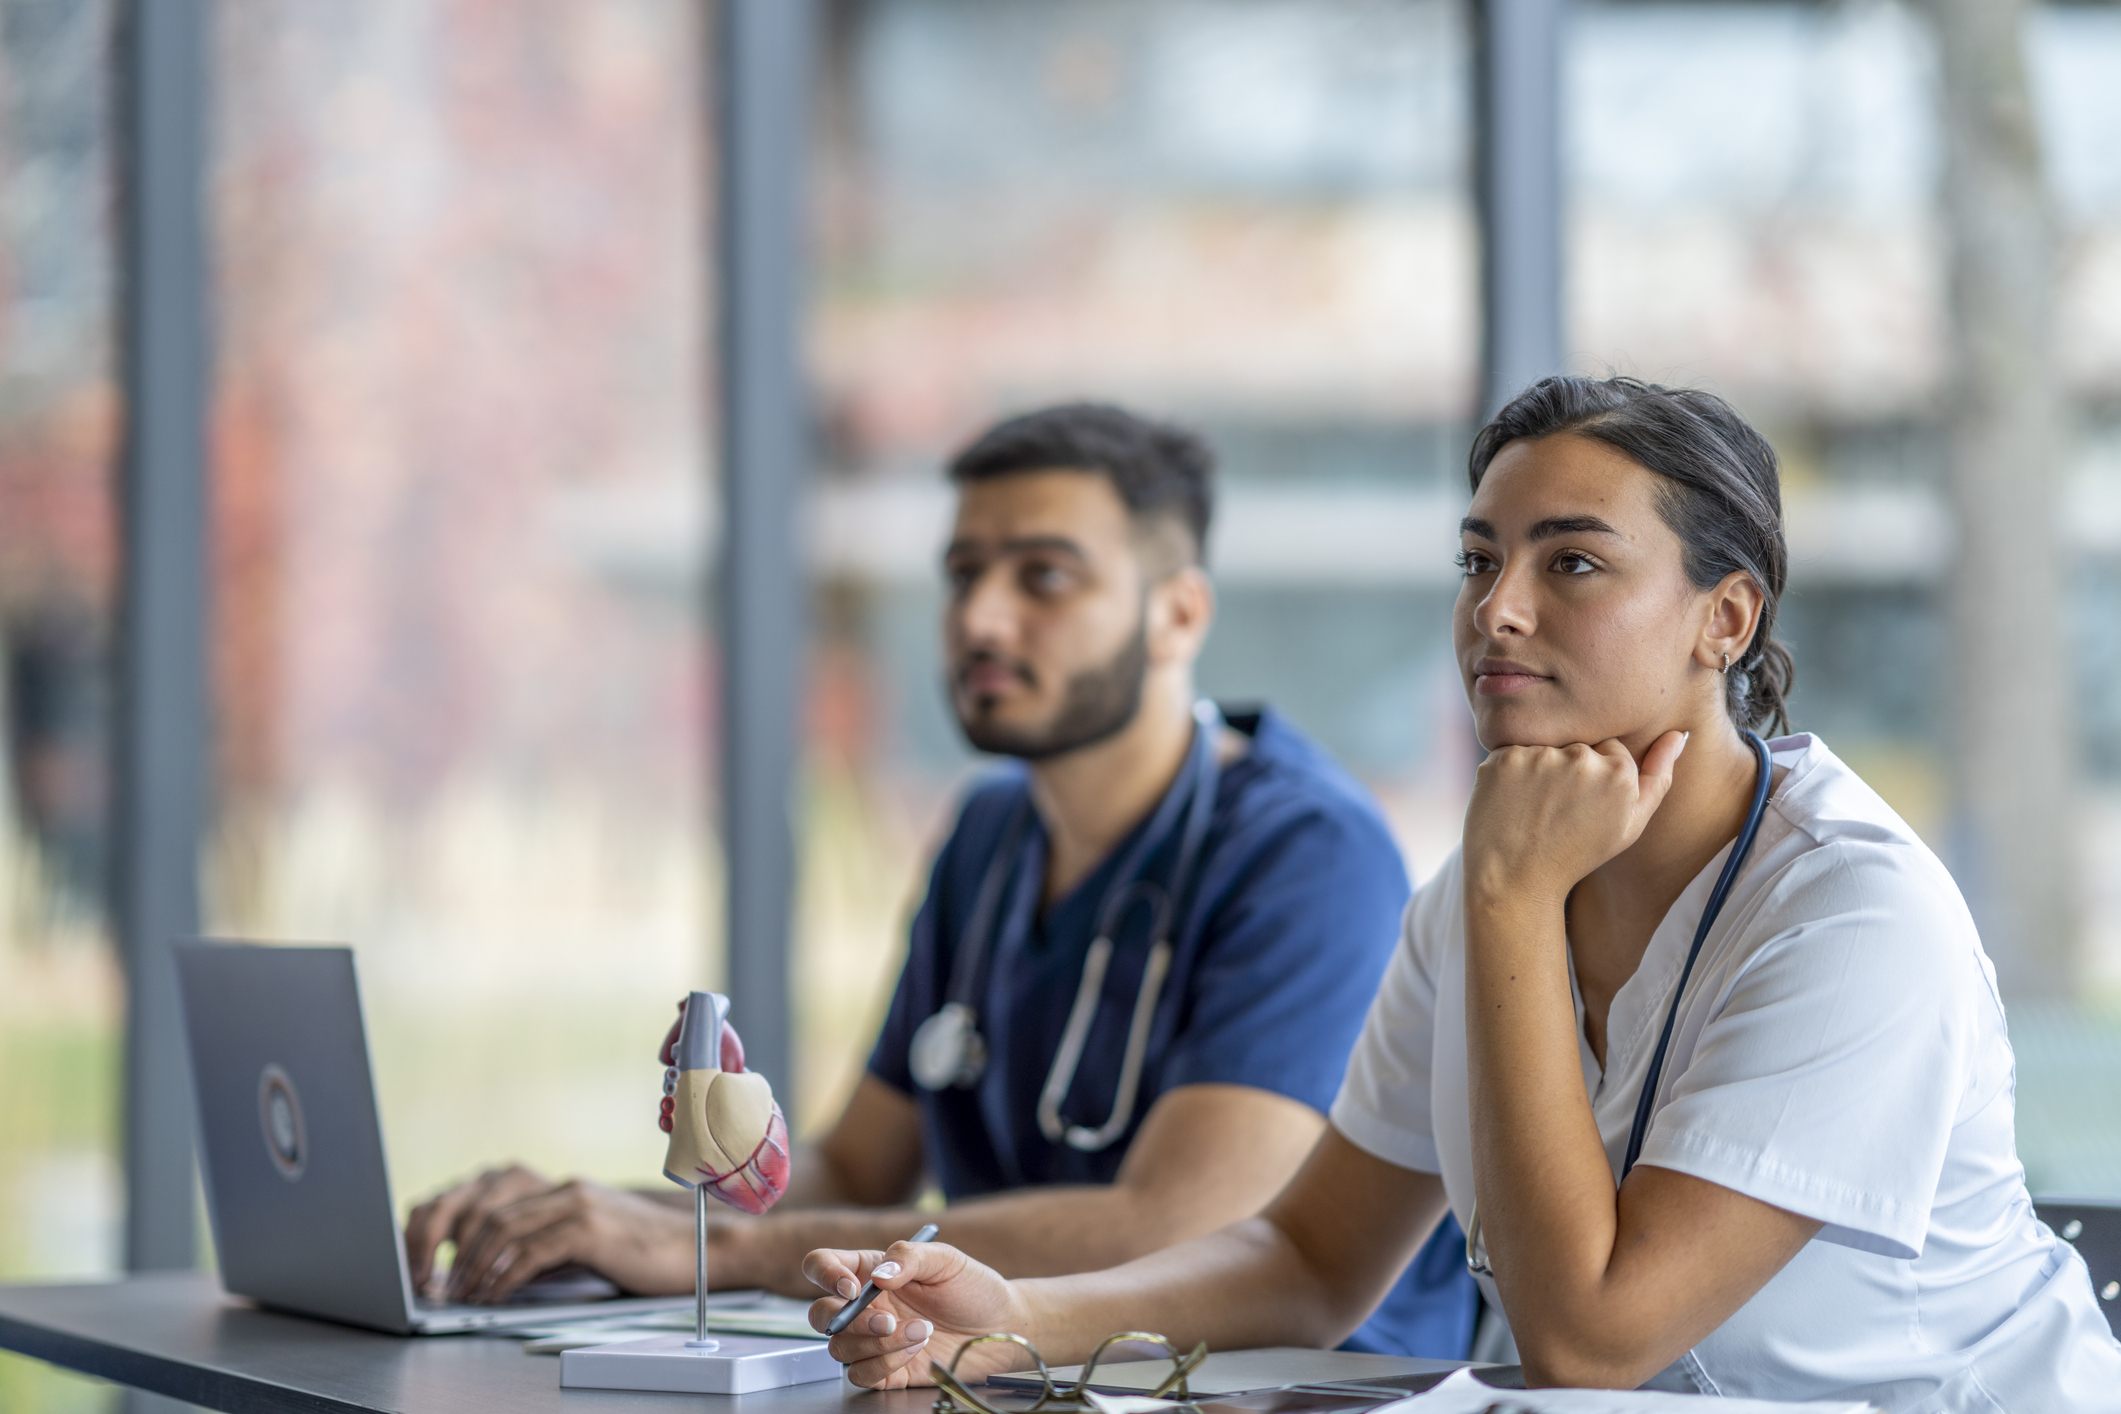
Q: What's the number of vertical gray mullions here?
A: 3